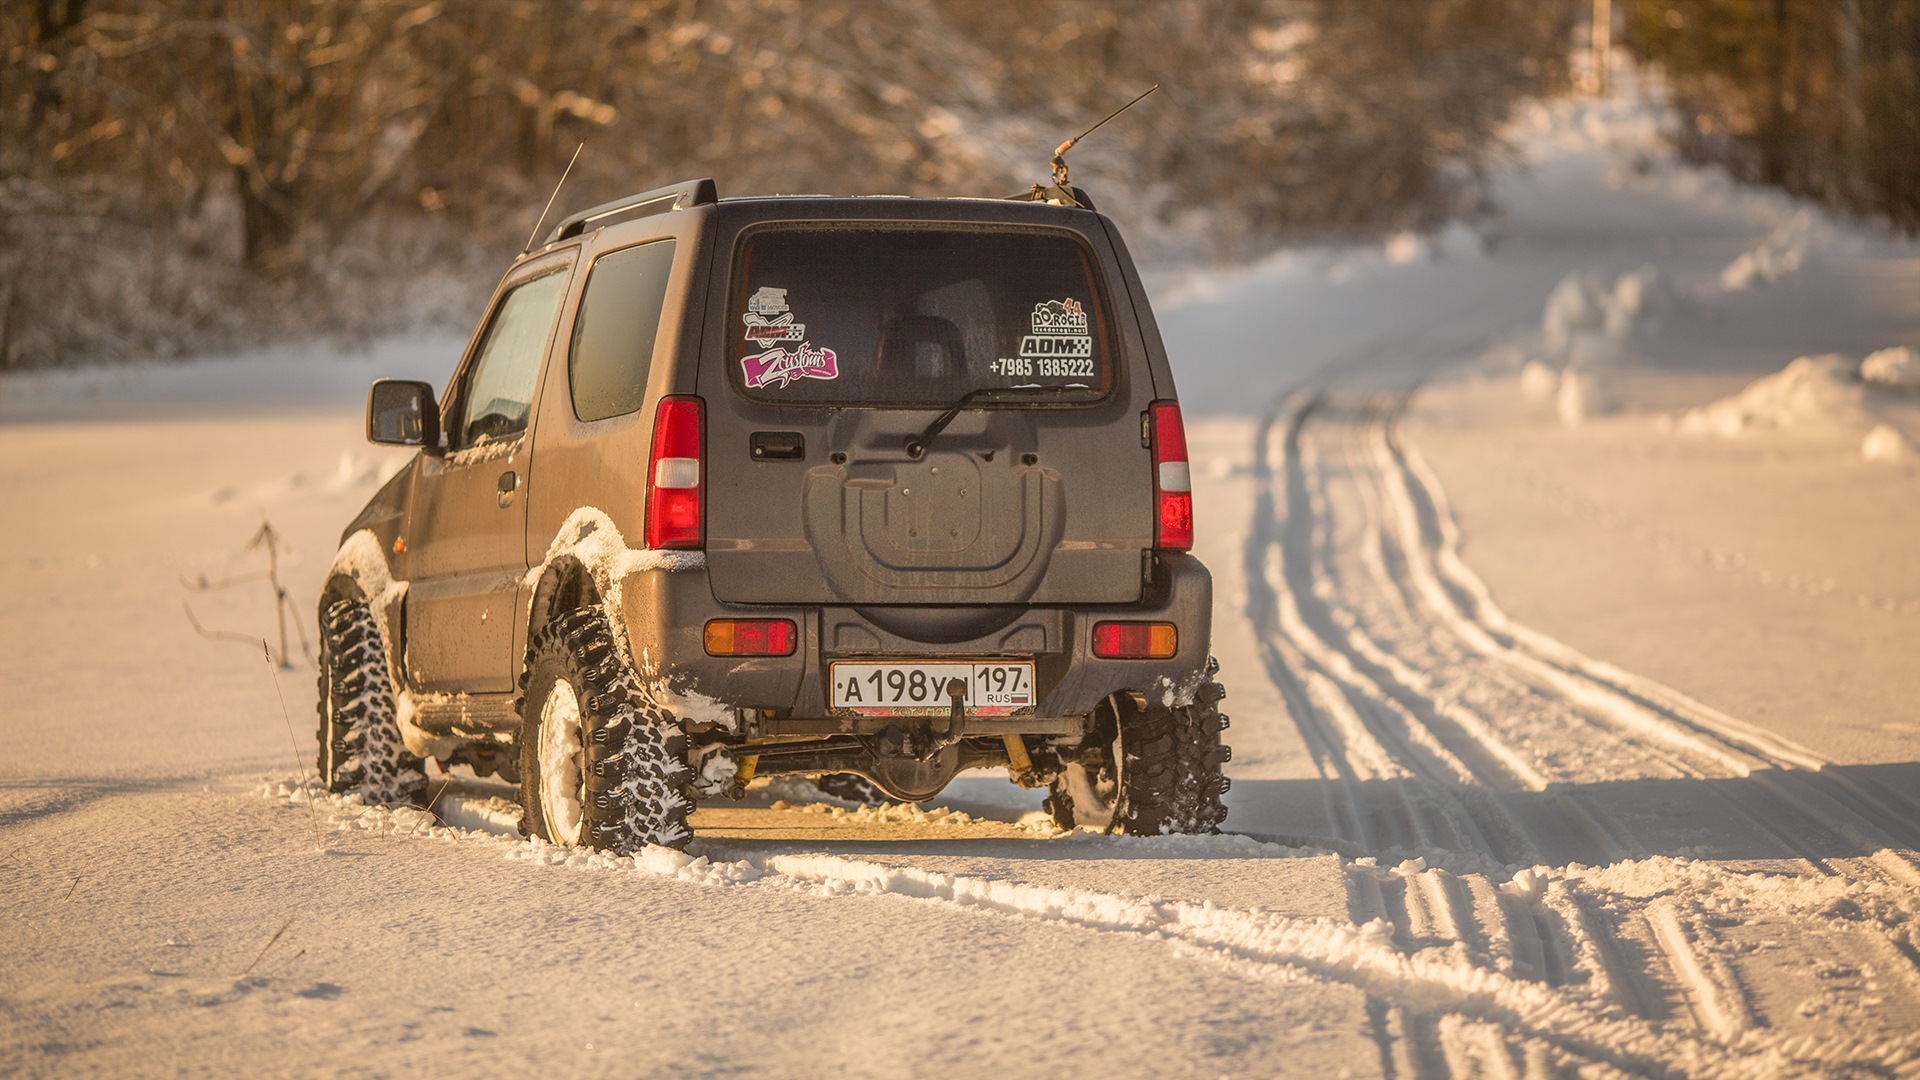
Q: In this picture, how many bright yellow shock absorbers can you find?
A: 2